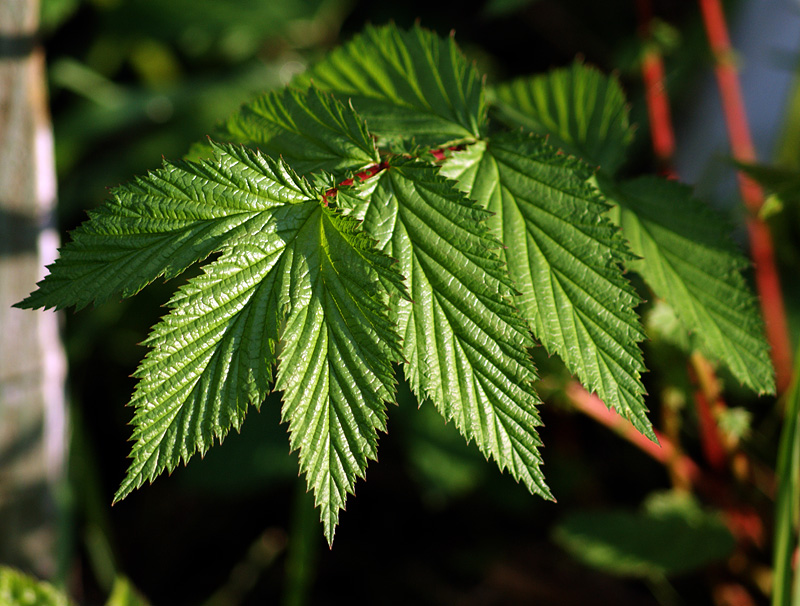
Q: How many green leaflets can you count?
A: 9